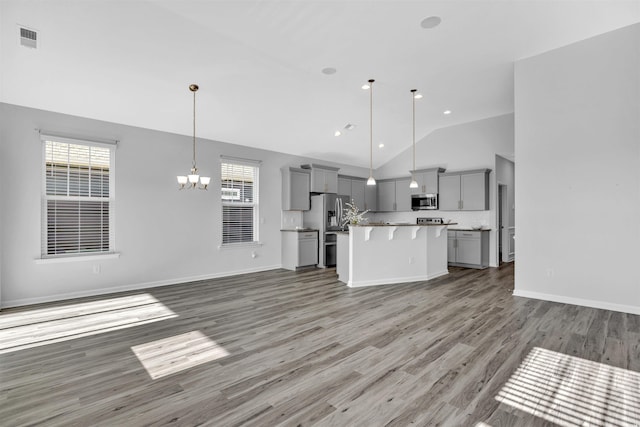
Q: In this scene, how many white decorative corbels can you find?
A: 4